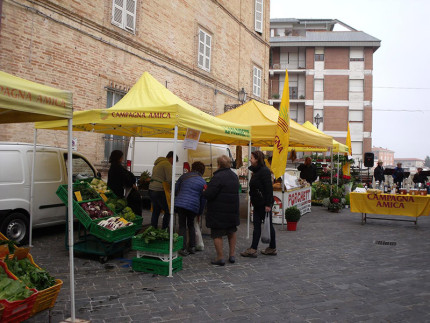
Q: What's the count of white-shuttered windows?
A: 4